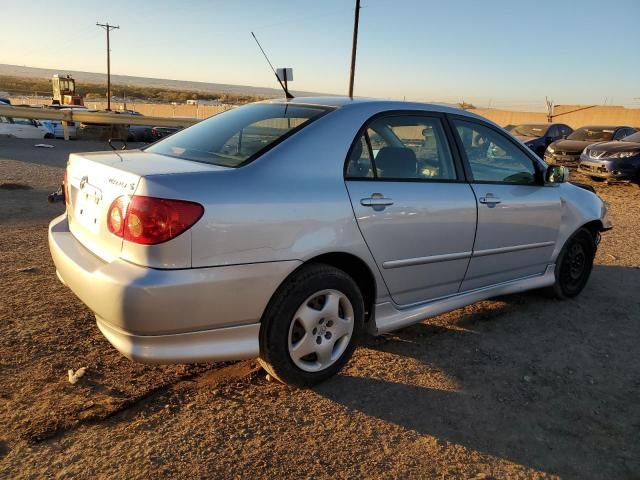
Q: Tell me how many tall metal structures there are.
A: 2